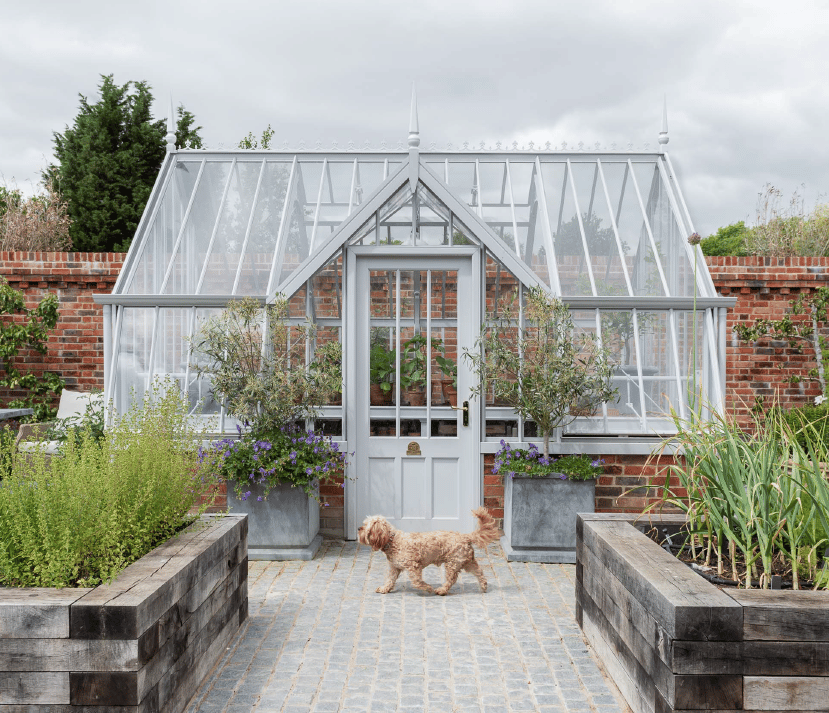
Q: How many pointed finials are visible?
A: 3